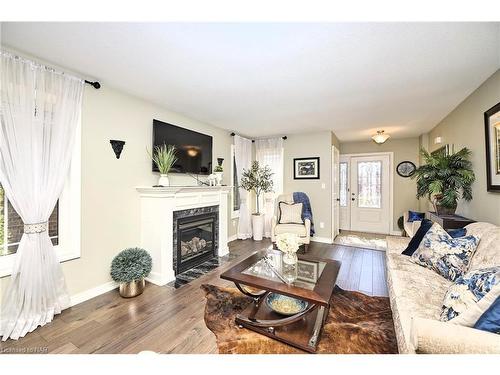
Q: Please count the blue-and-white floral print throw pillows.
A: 2